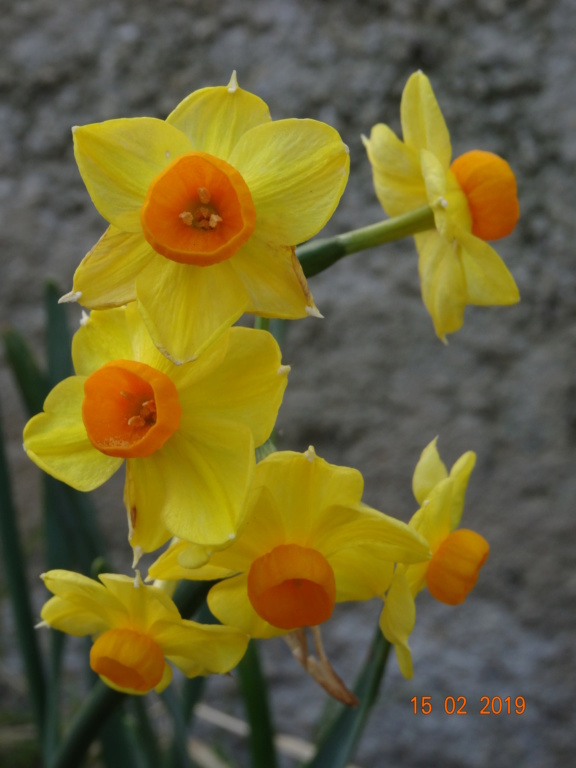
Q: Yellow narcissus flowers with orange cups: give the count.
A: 6